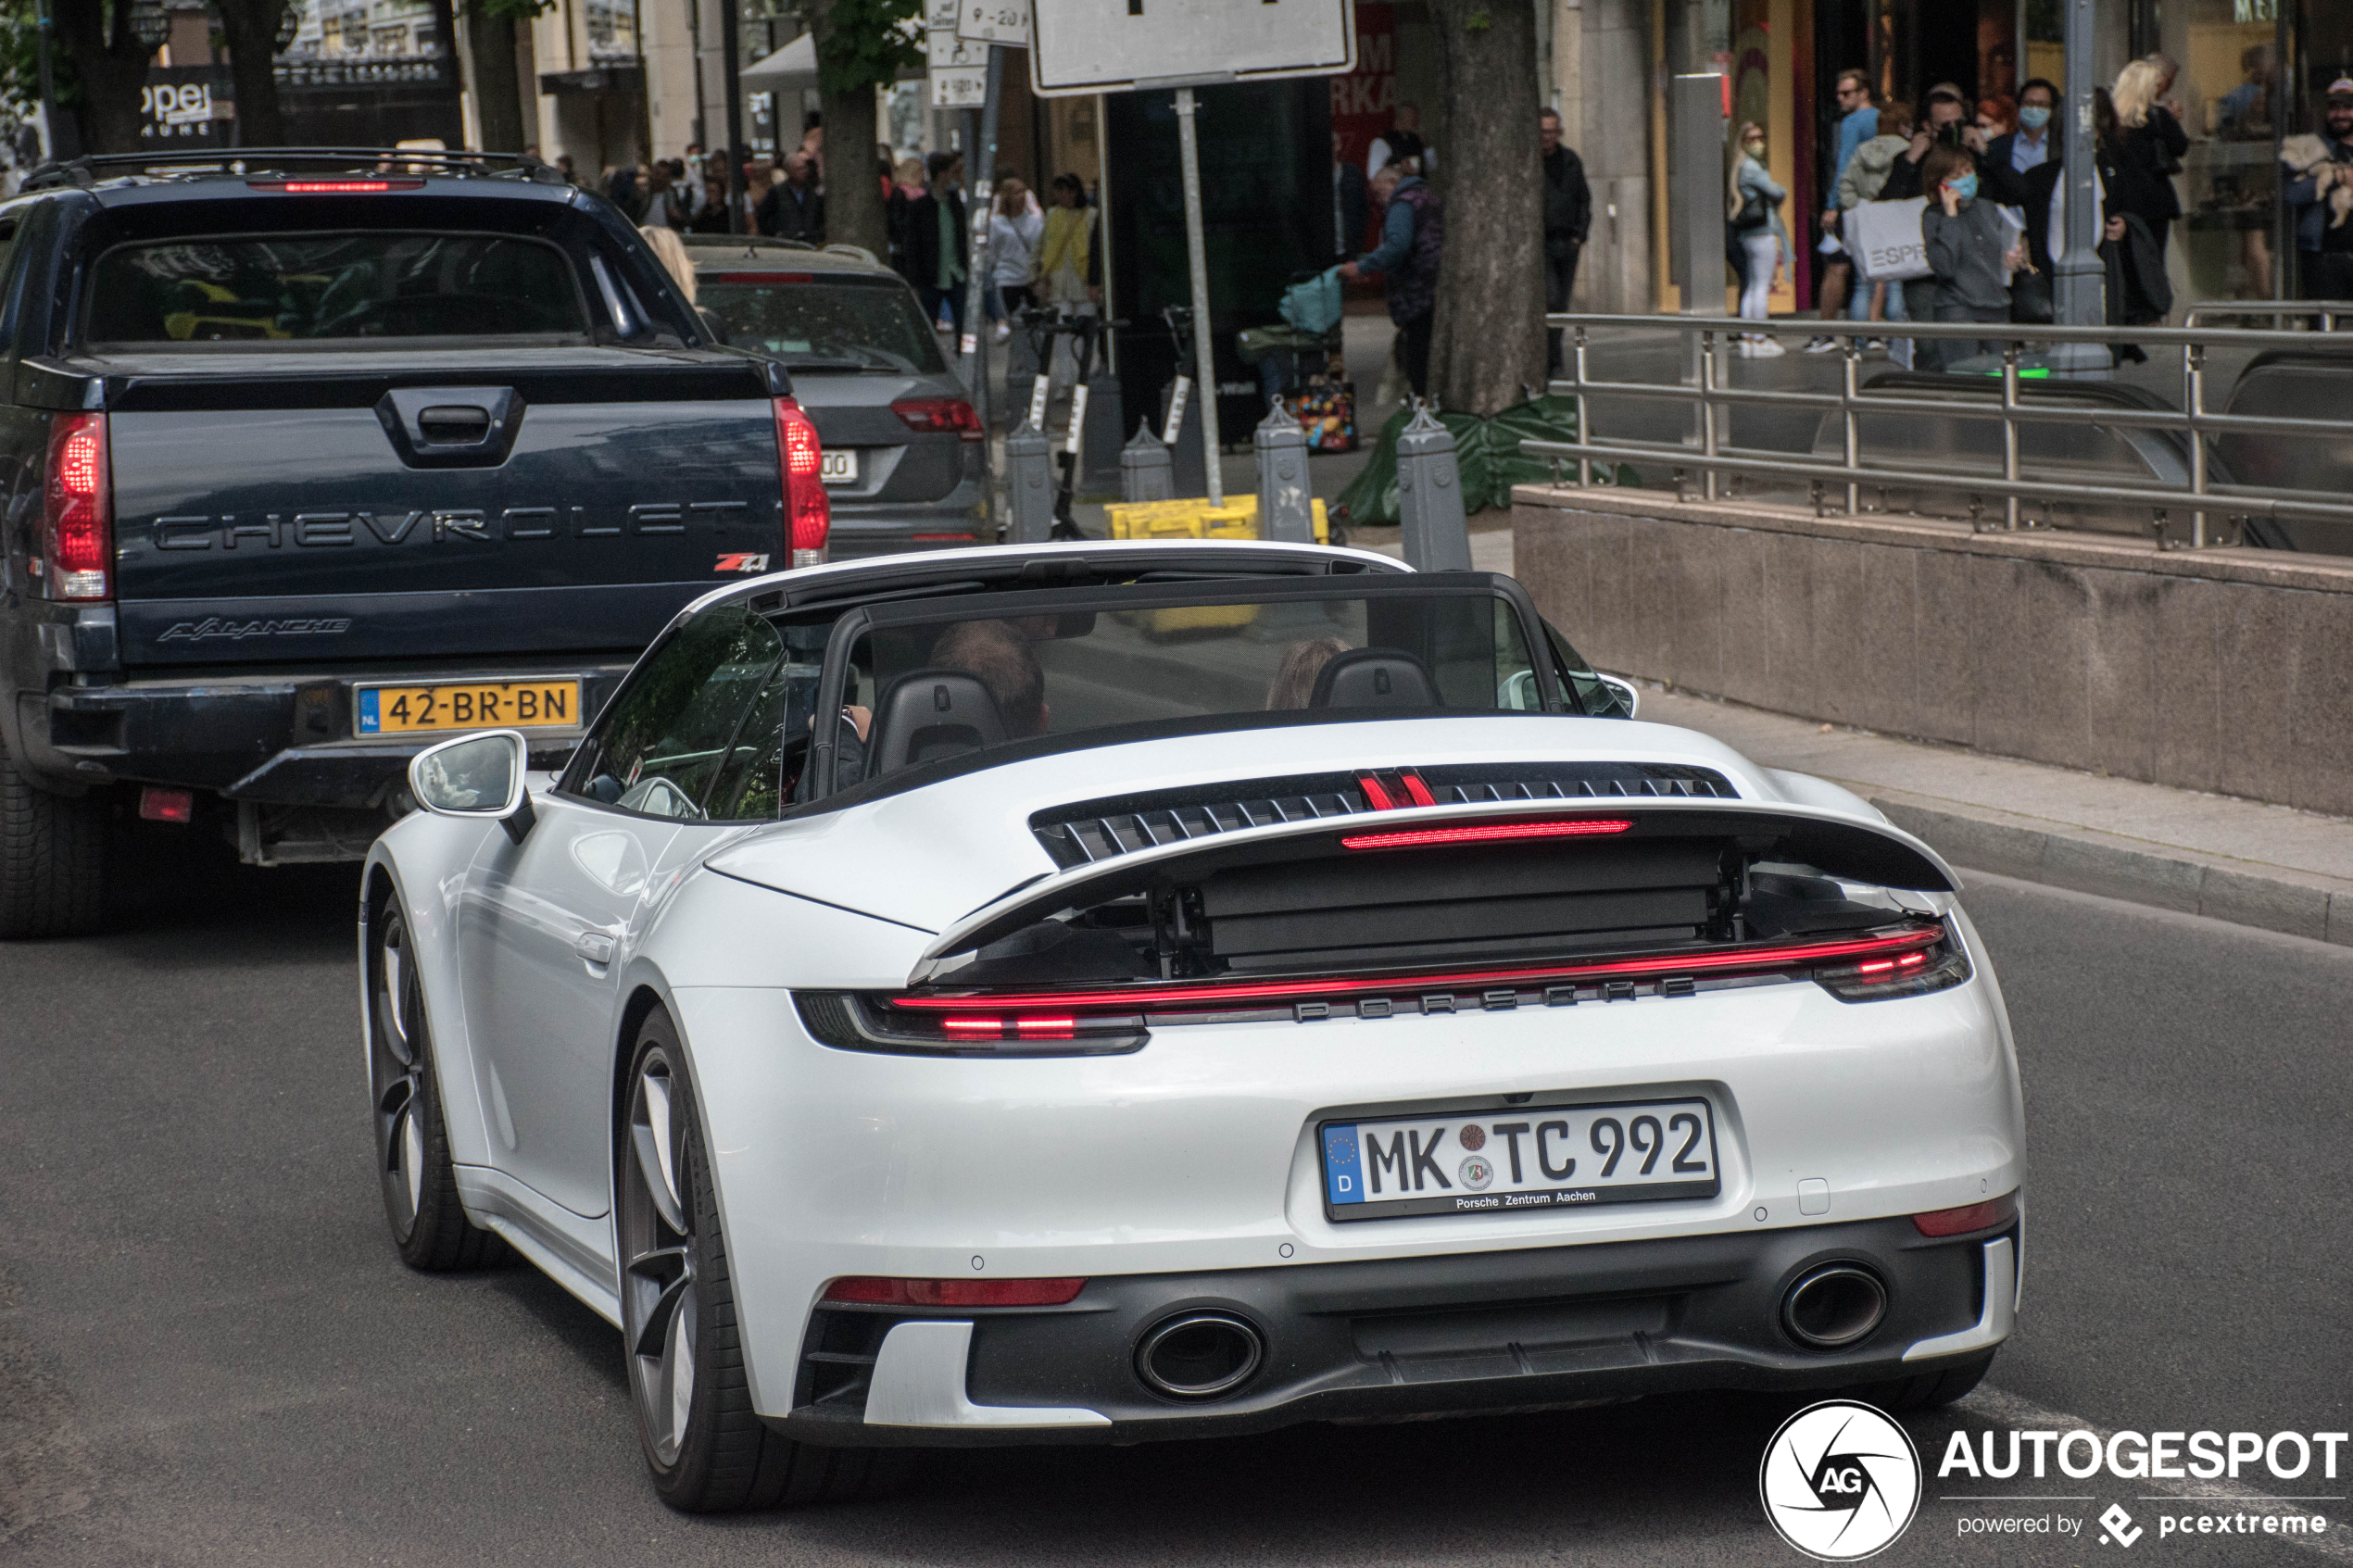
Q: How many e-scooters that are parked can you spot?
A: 3